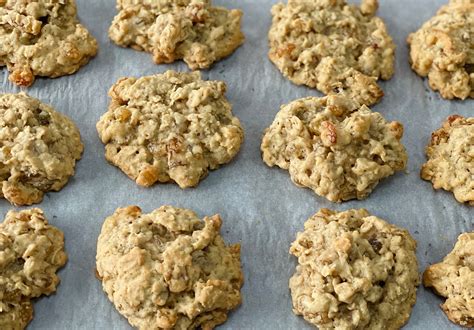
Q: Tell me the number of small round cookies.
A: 12